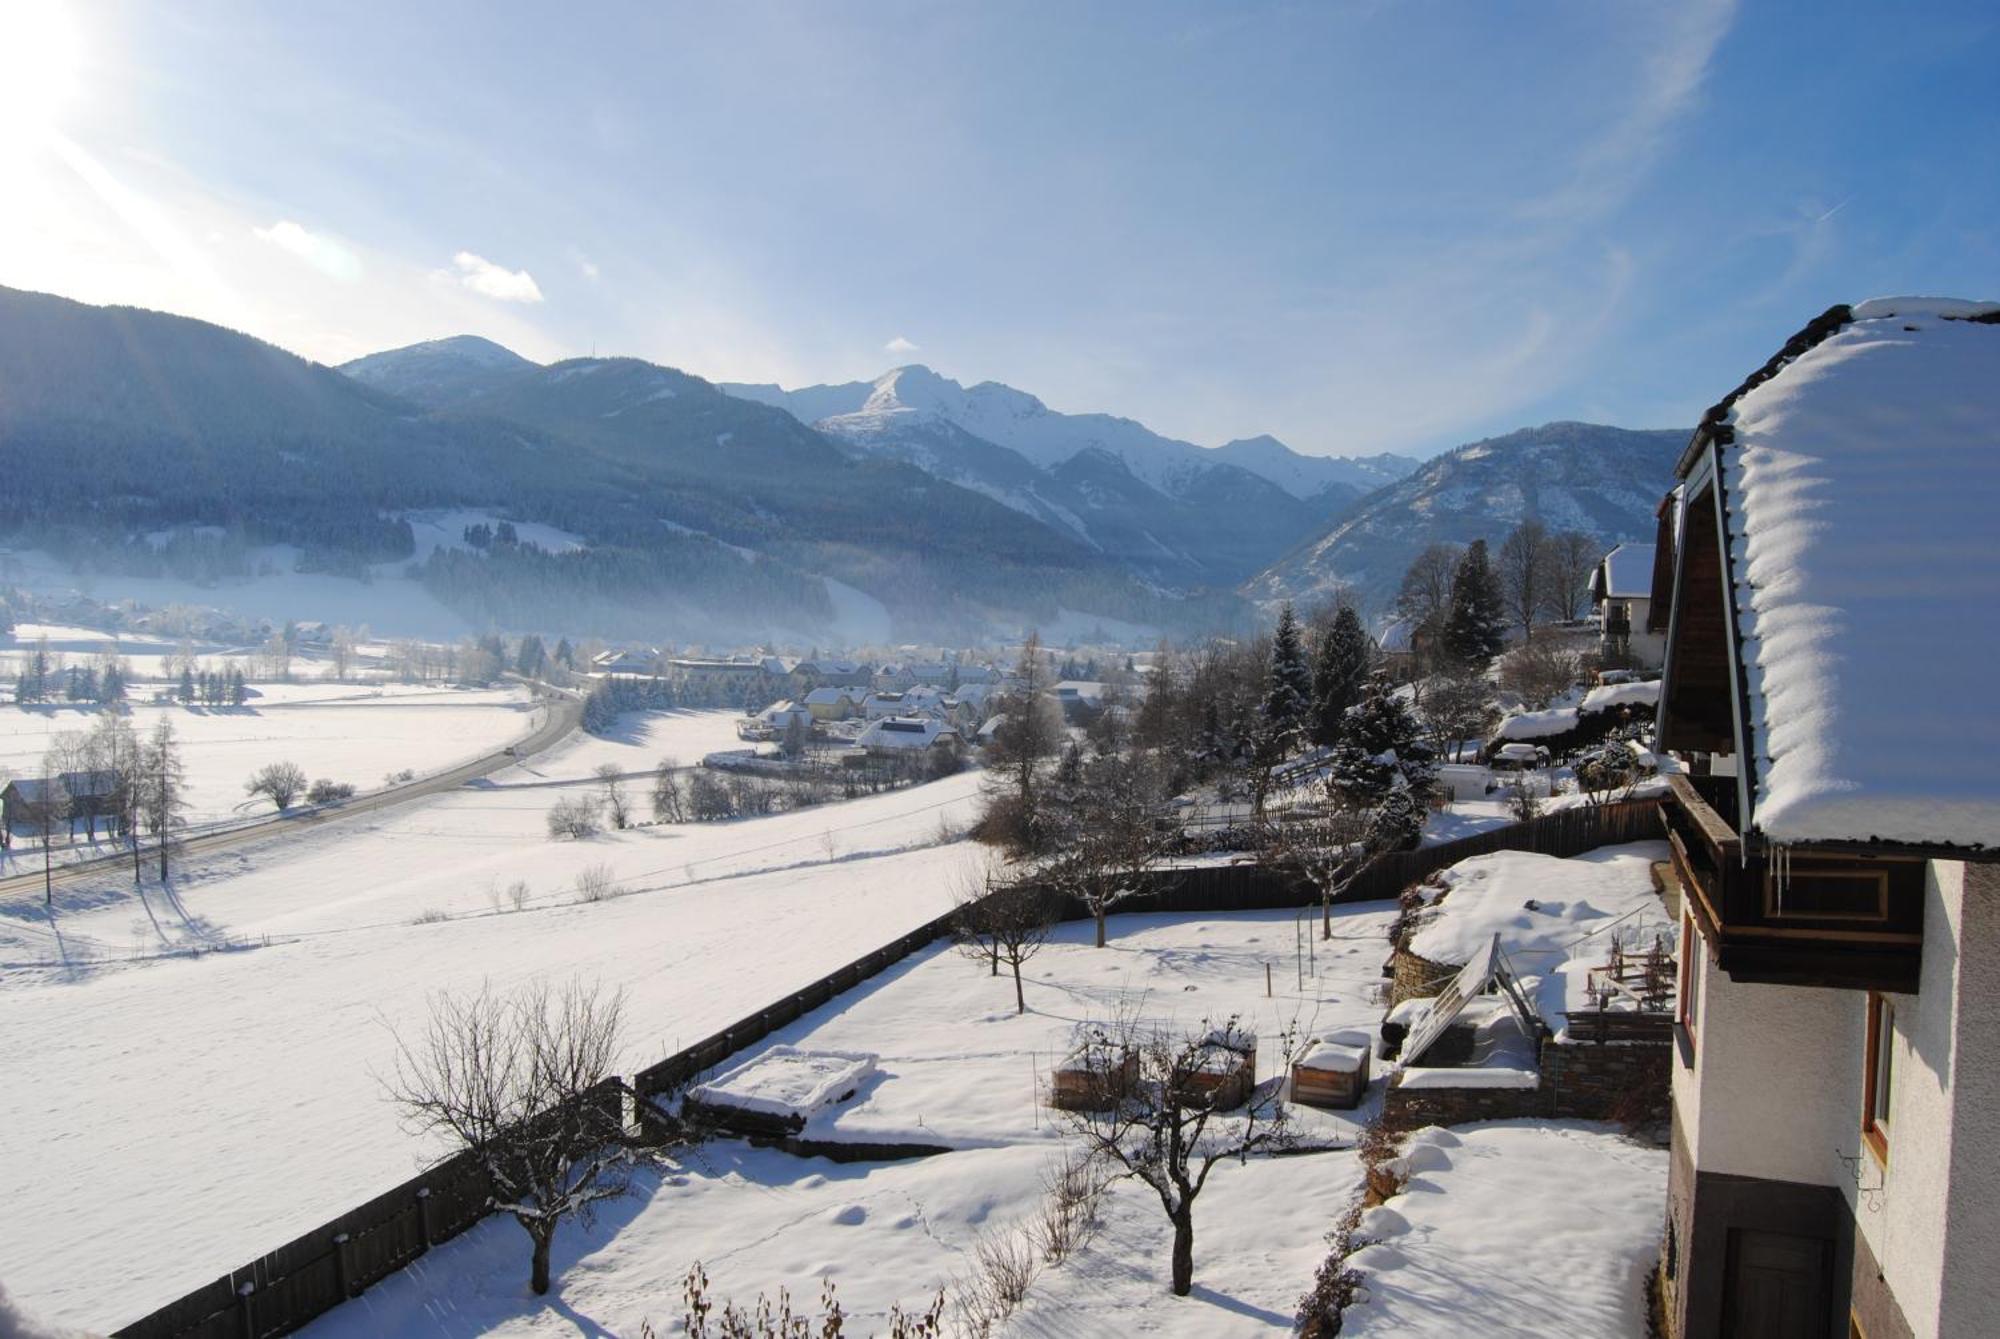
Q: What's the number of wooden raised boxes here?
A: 3